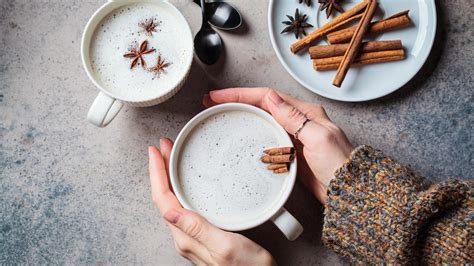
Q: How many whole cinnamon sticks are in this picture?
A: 5